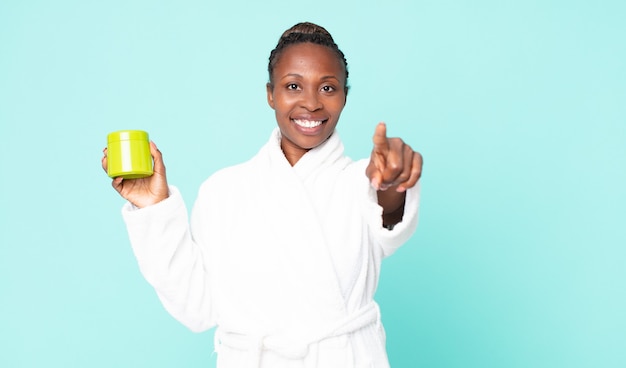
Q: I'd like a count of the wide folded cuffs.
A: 2